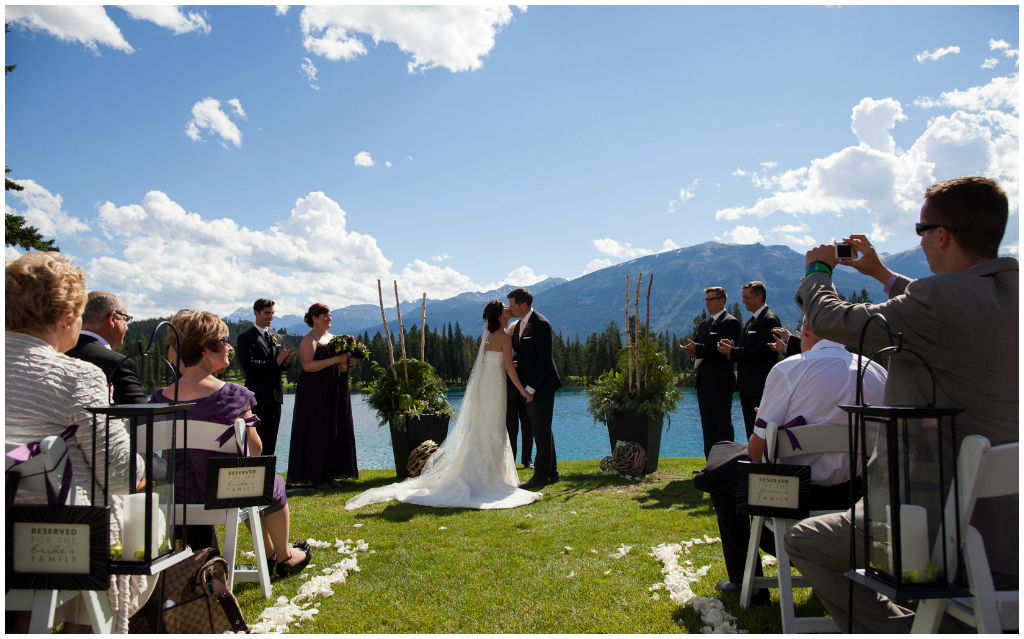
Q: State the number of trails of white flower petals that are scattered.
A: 2